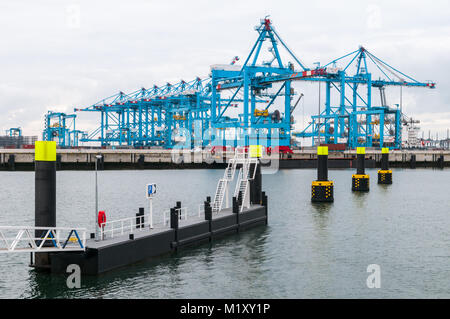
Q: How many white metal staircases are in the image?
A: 2